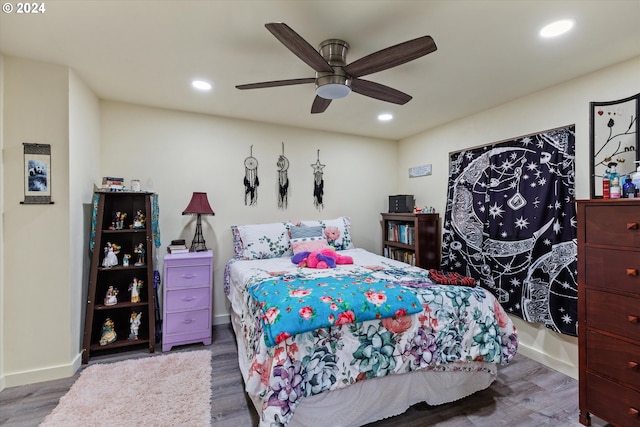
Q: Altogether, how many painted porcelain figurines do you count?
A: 9